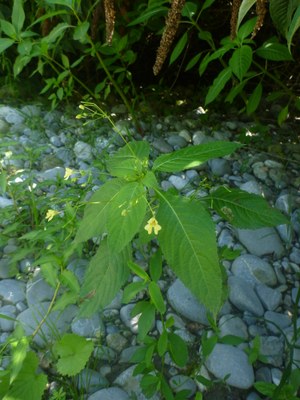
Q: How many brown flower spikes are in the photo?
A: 4